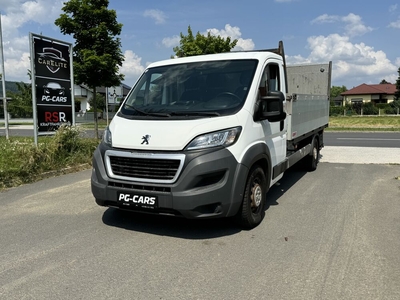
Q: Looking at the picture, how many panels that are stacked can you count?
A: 3